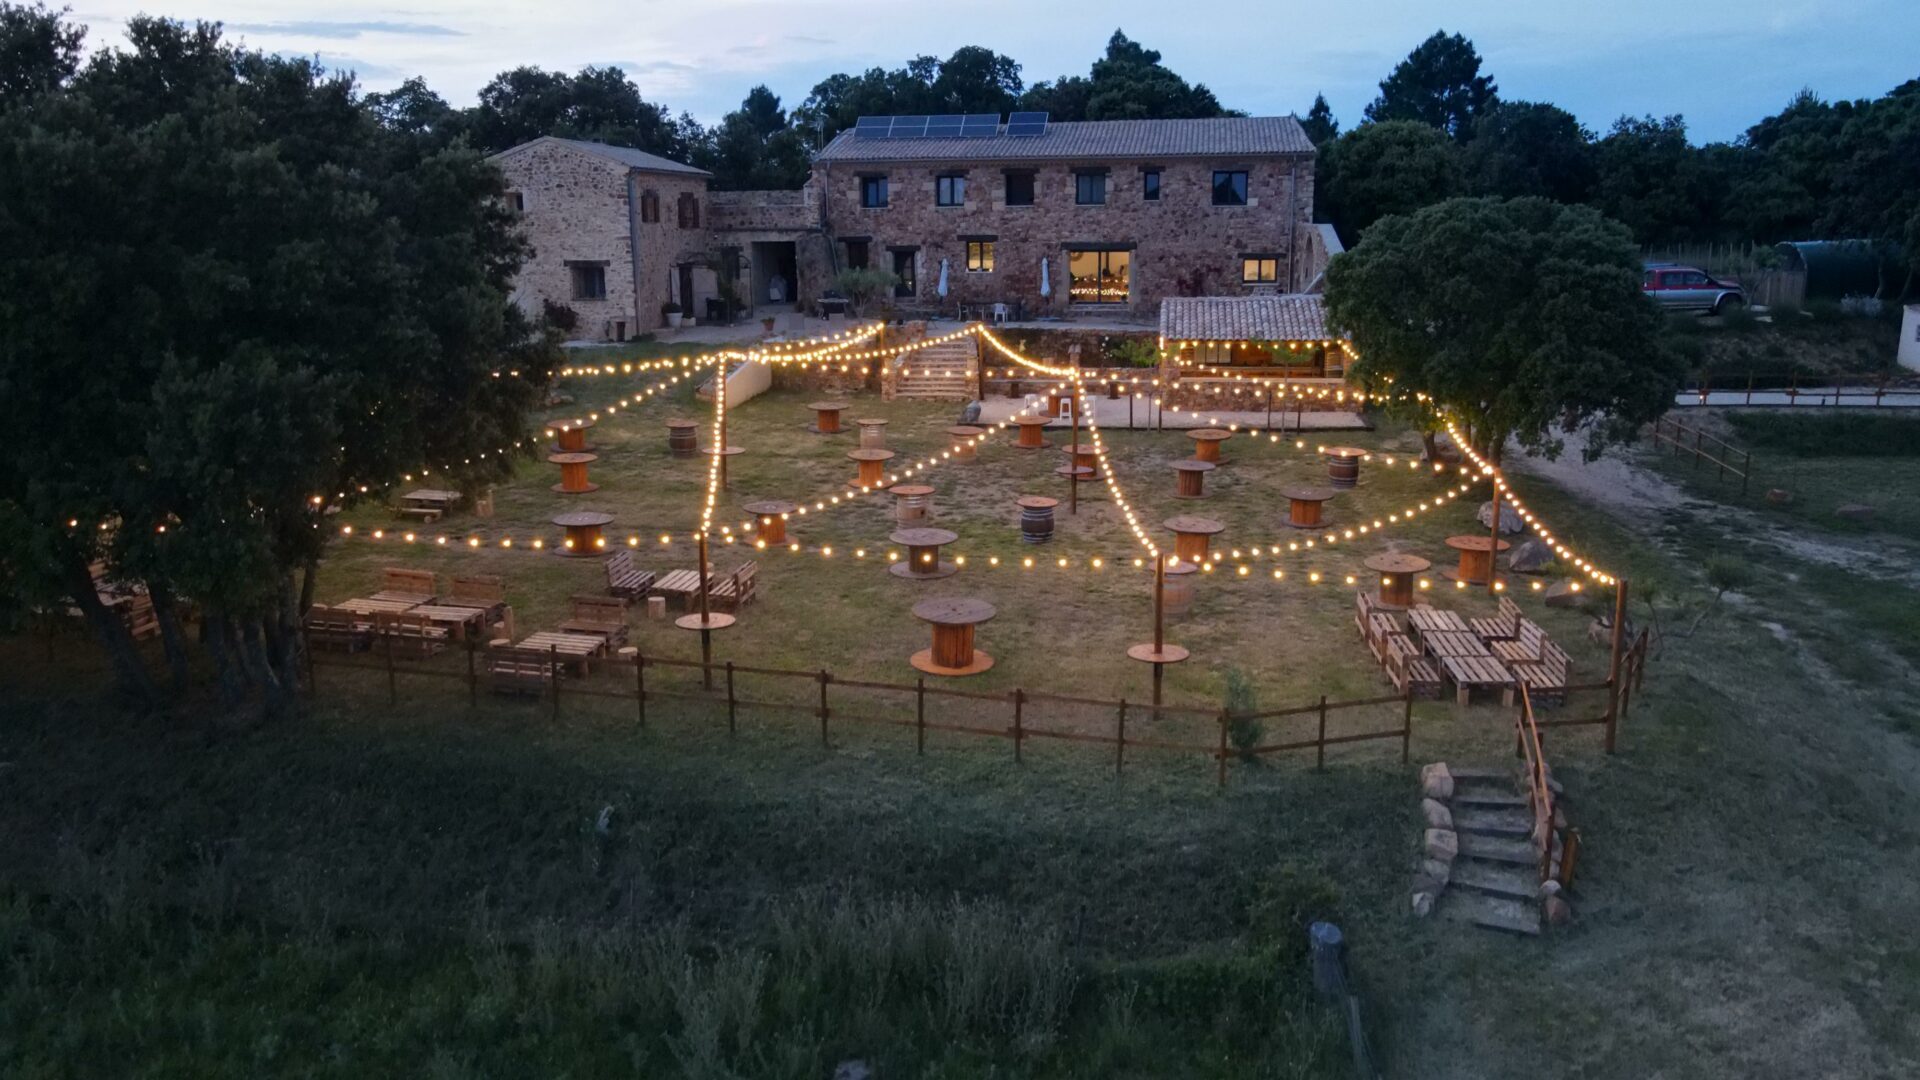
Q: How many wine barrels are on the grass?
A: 7